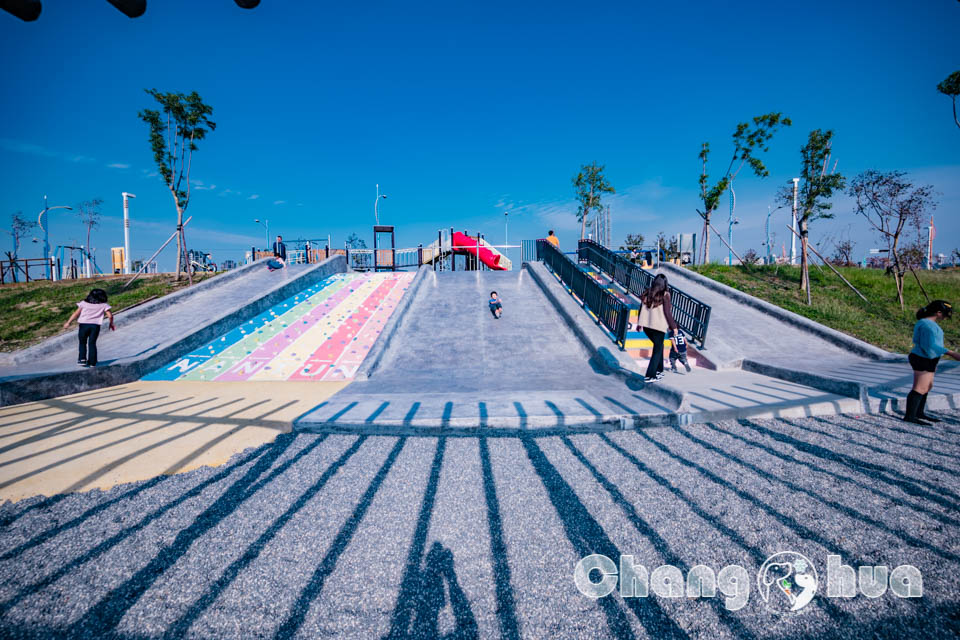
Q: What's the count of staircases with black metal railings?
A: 1